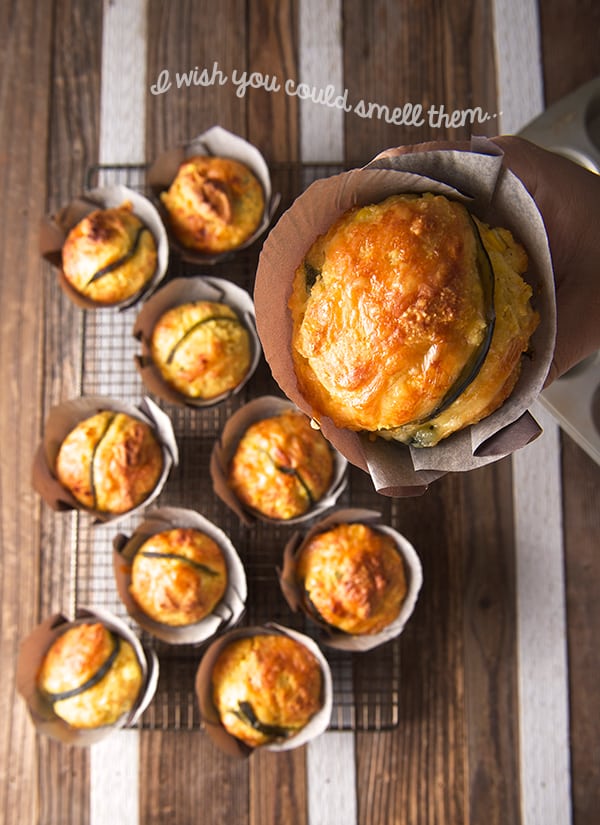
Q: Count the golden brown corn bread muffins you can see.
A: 10